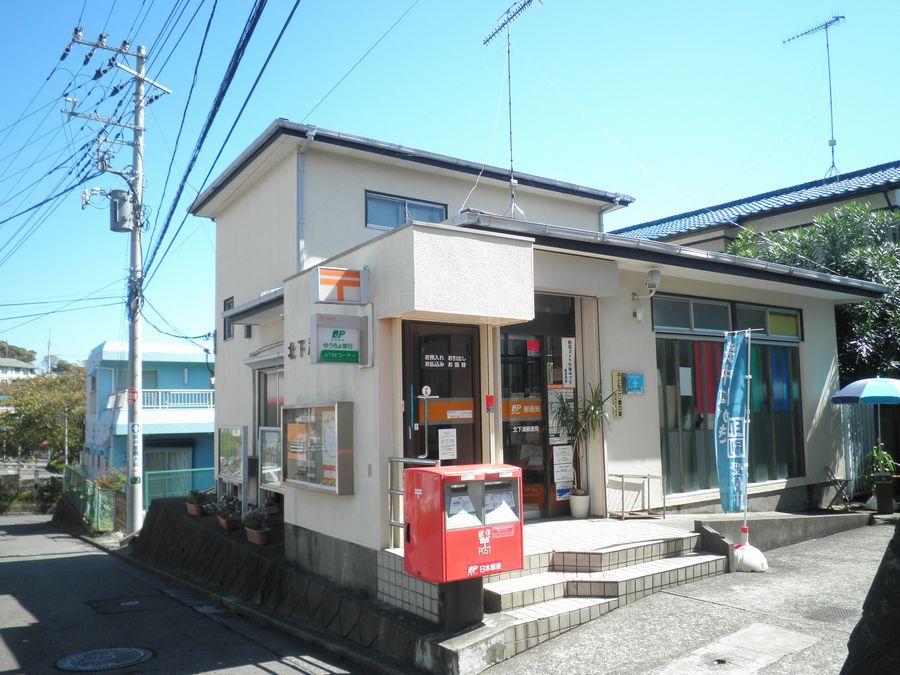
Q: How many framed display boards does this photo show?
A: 3